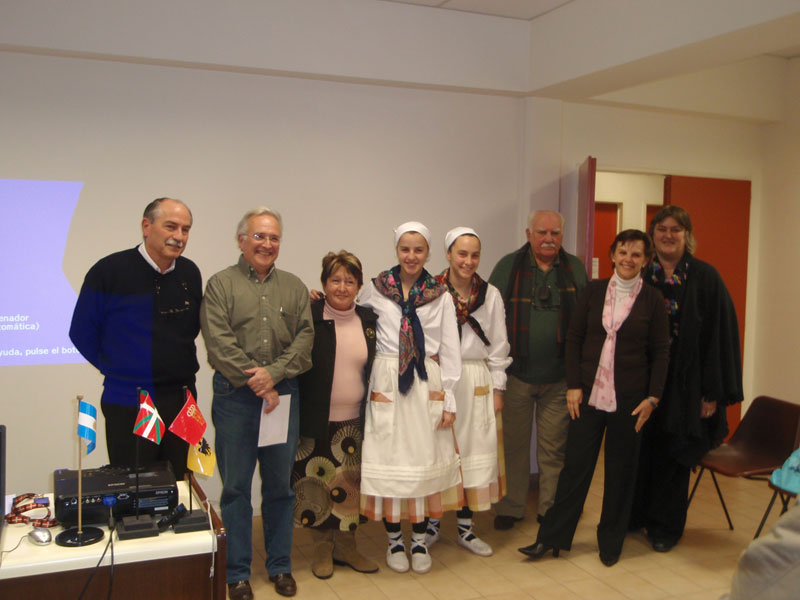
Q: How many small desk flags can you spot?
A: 4